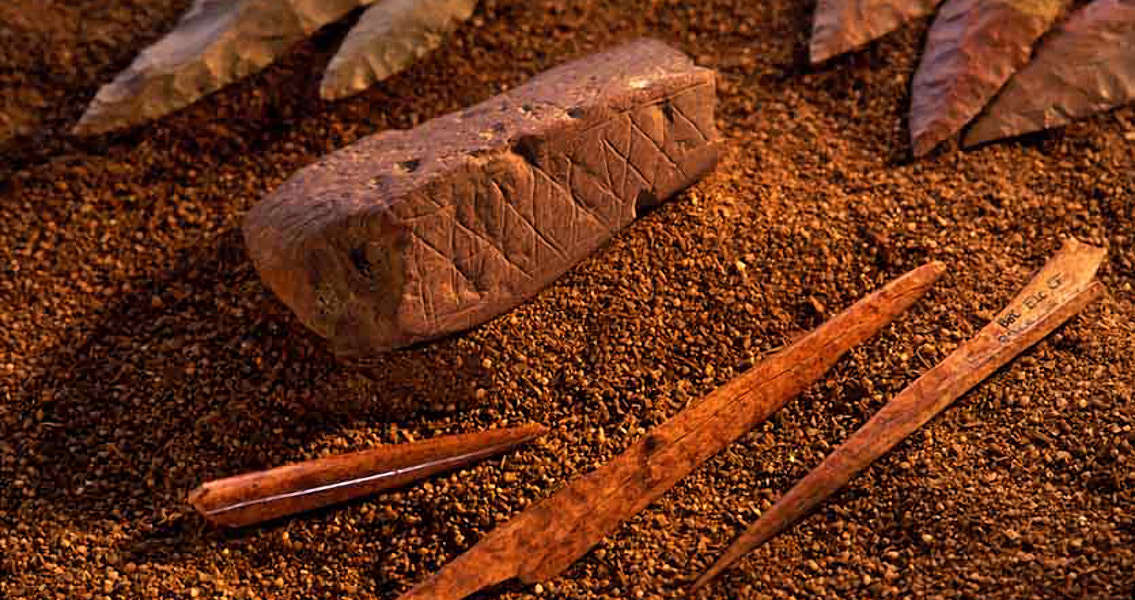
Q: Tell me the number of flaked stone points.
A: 5